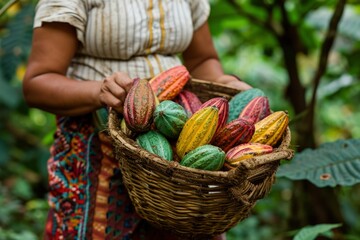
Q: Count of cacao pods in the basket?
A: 13